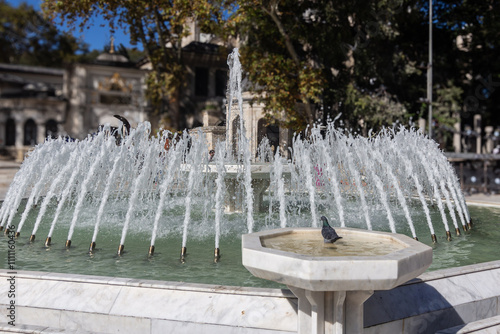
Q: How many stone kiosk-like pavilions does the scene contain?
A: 1